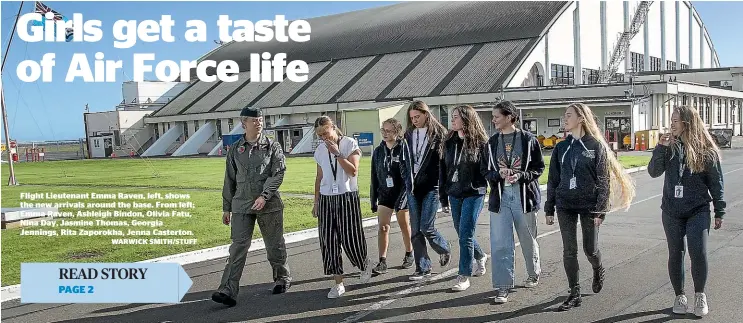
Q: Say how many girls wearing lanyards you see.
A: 7